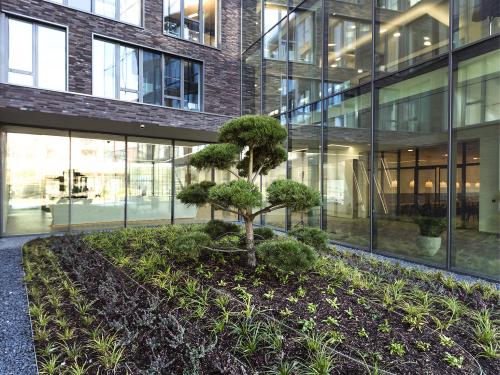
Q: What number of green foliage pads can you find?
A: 11